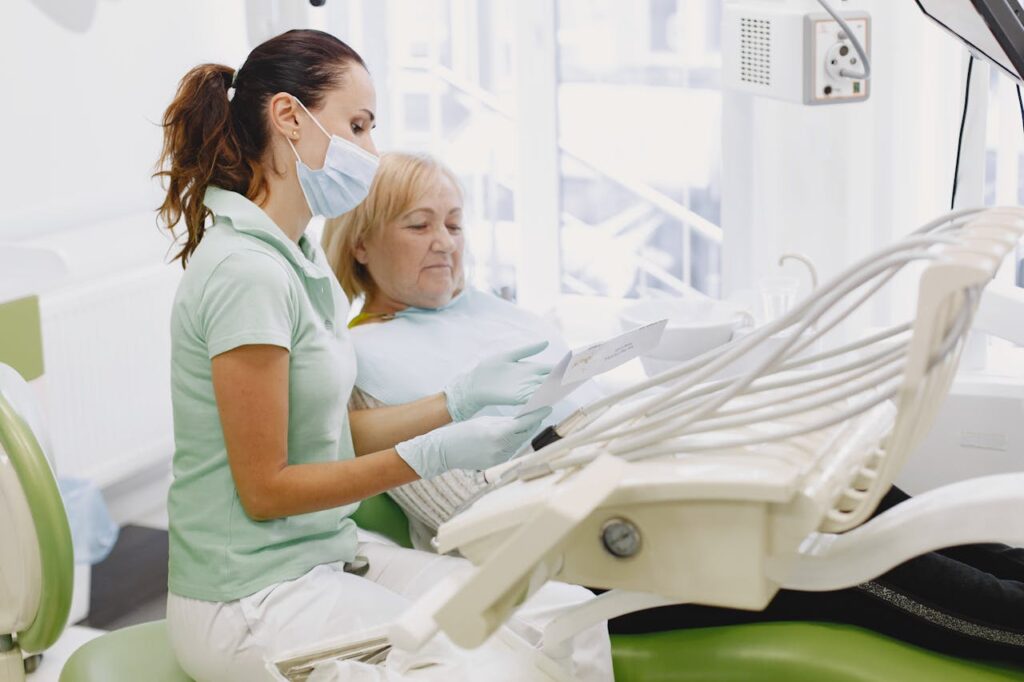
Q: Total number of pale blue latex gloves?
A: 2